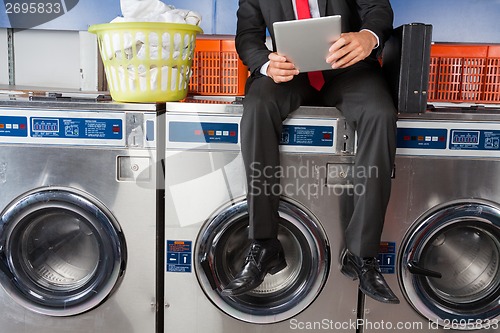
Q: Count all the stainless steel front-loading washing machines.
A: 3